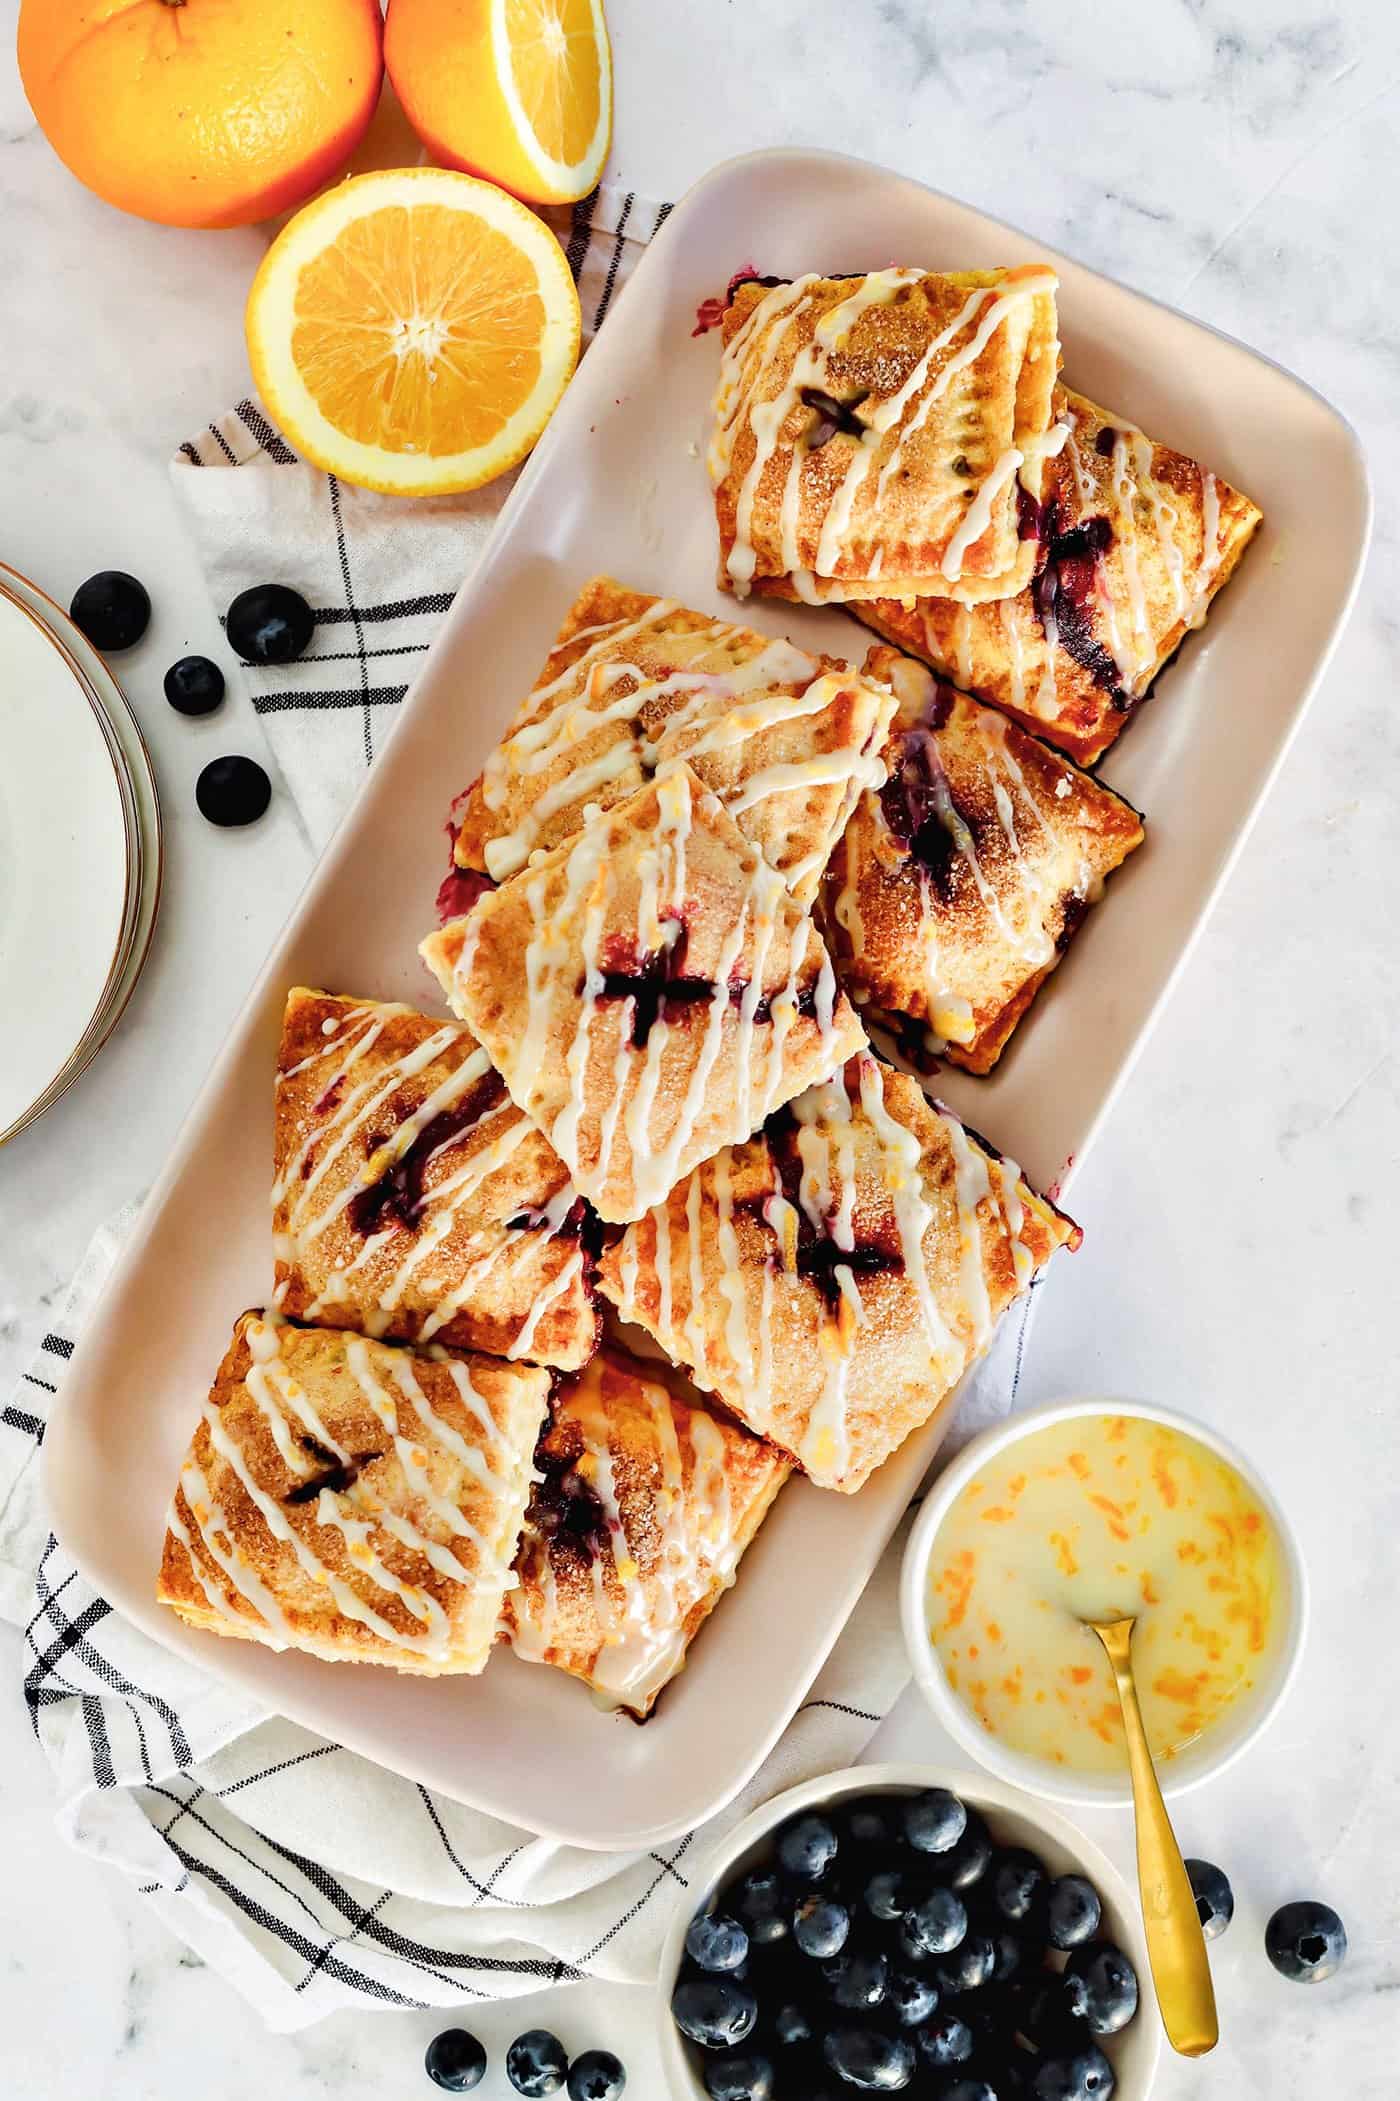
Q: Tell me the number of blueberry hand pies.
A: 9